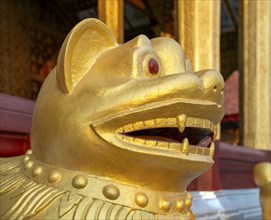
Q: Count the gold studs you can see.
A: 11